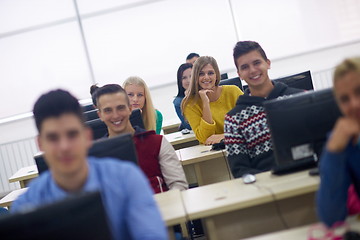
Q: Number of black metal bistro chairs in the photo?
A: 0